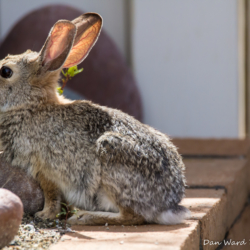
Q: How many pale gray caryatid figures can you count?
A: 0